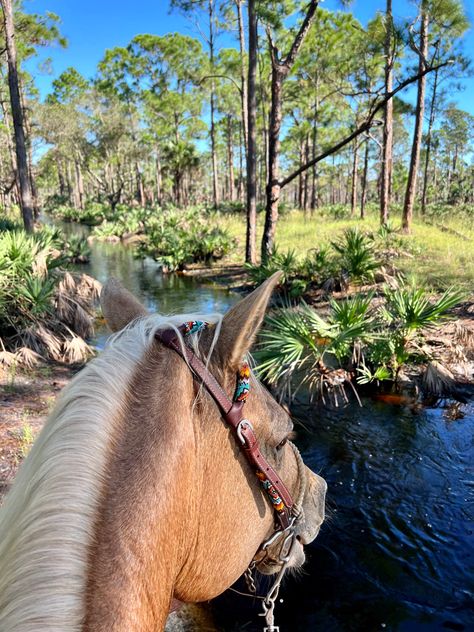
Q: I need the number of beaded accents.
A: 3